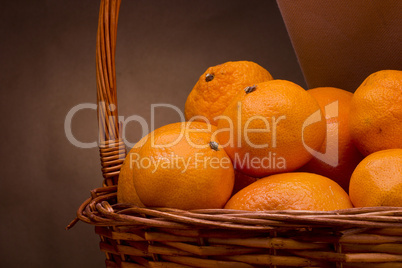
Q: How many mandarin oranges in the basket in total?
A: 8